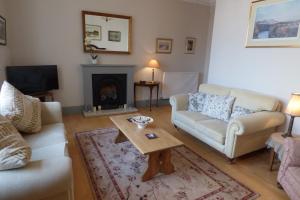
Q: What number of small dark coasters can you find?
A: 2